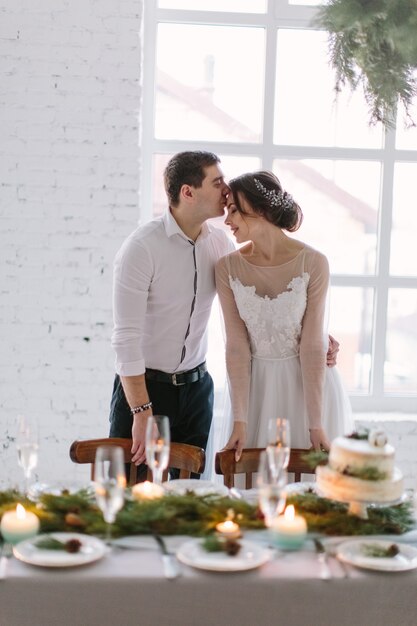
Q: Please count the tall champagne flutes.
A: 5